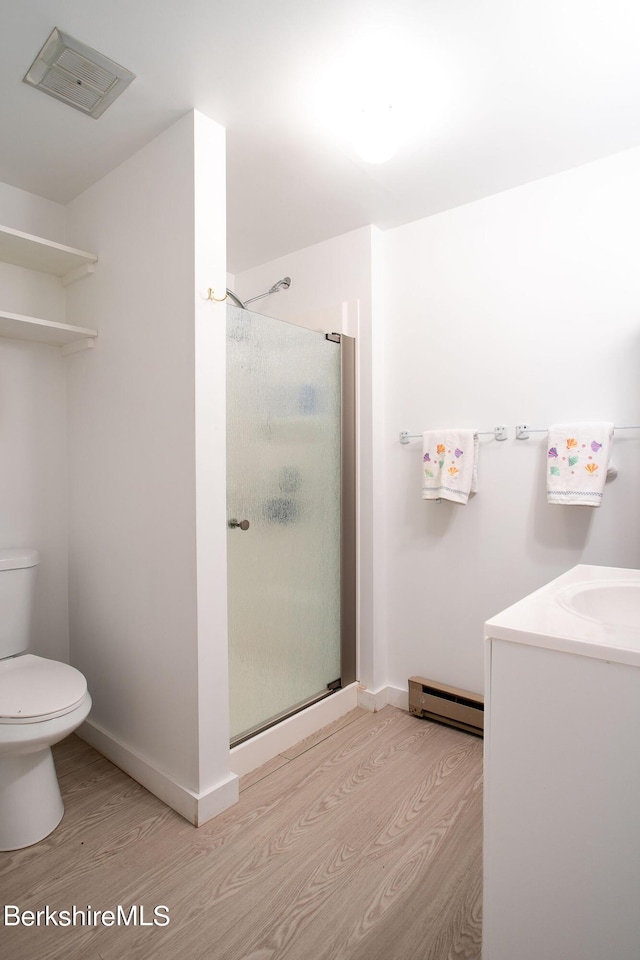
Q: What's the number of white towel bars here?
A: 2